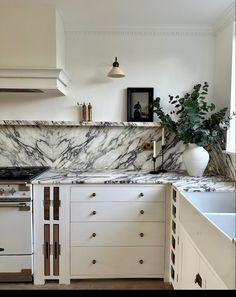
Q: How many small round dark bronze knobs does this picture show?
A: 8